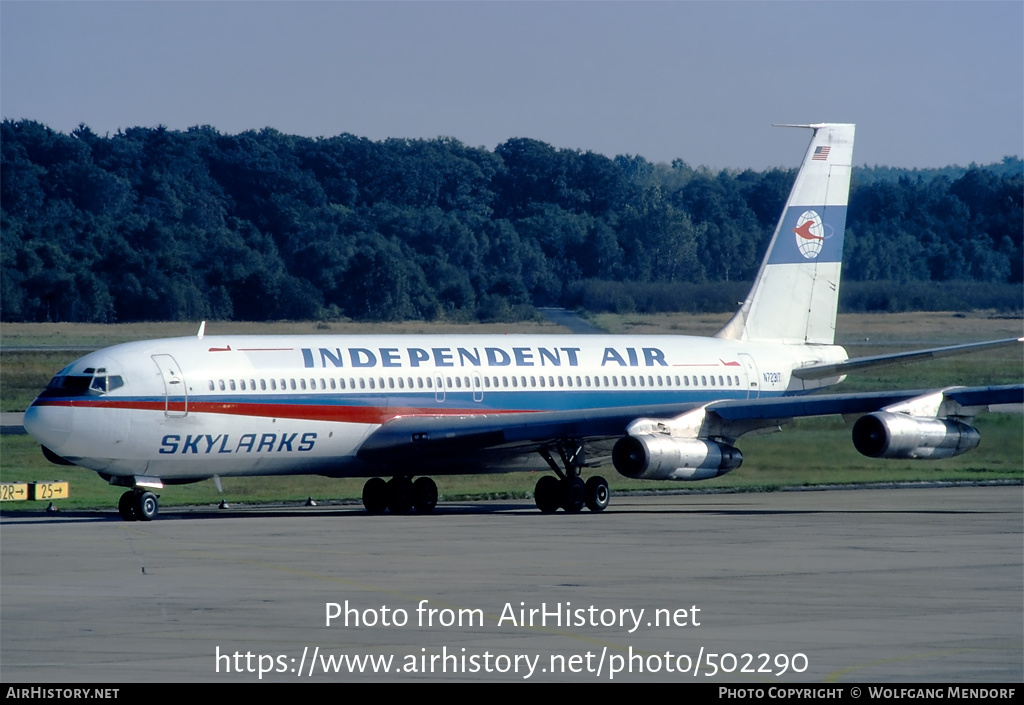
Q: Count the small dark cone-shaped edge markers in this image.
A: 3